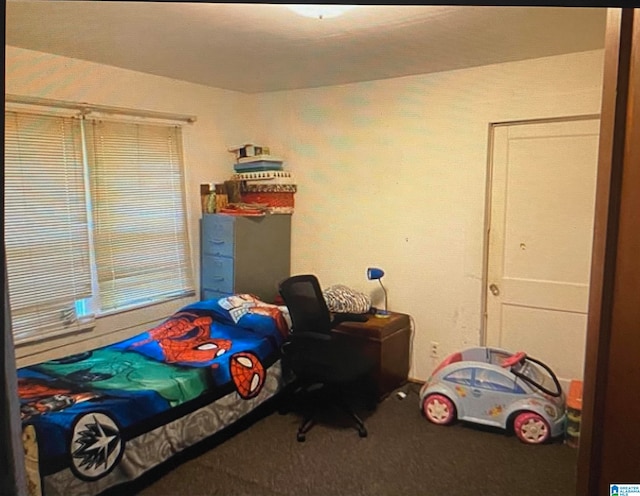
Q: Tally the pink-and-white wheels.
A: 2